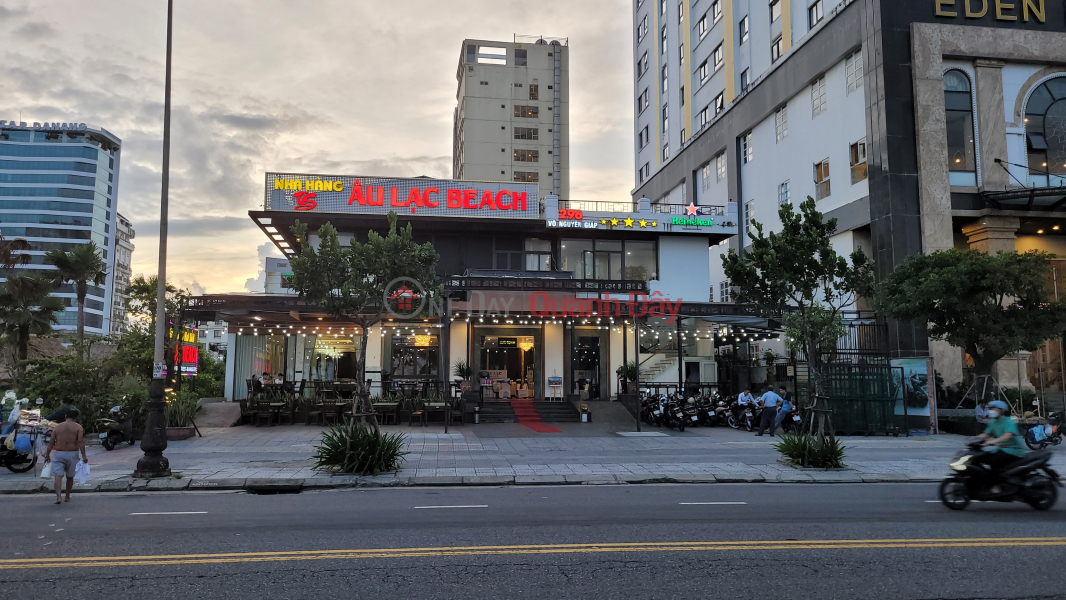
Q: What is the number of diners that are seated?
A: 3